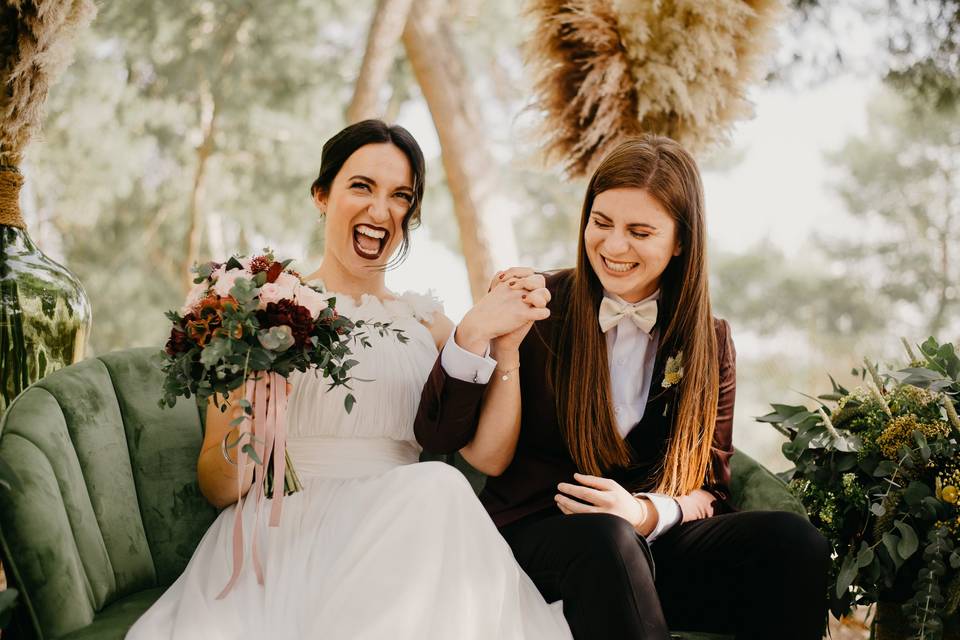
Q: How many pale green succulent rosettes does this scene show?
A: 1